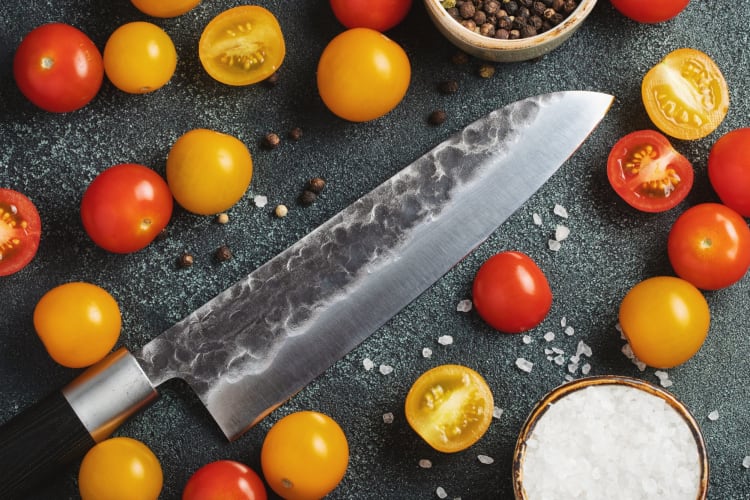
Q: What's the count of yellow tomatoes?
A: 11